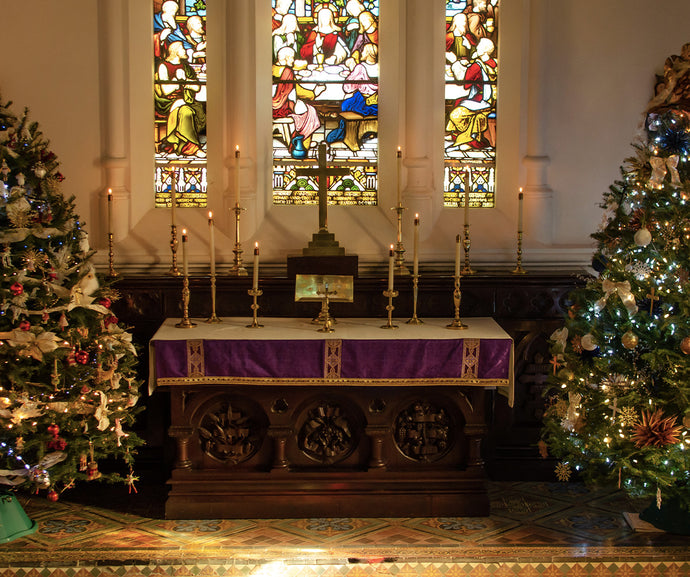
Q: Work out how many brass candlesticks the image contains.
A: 12